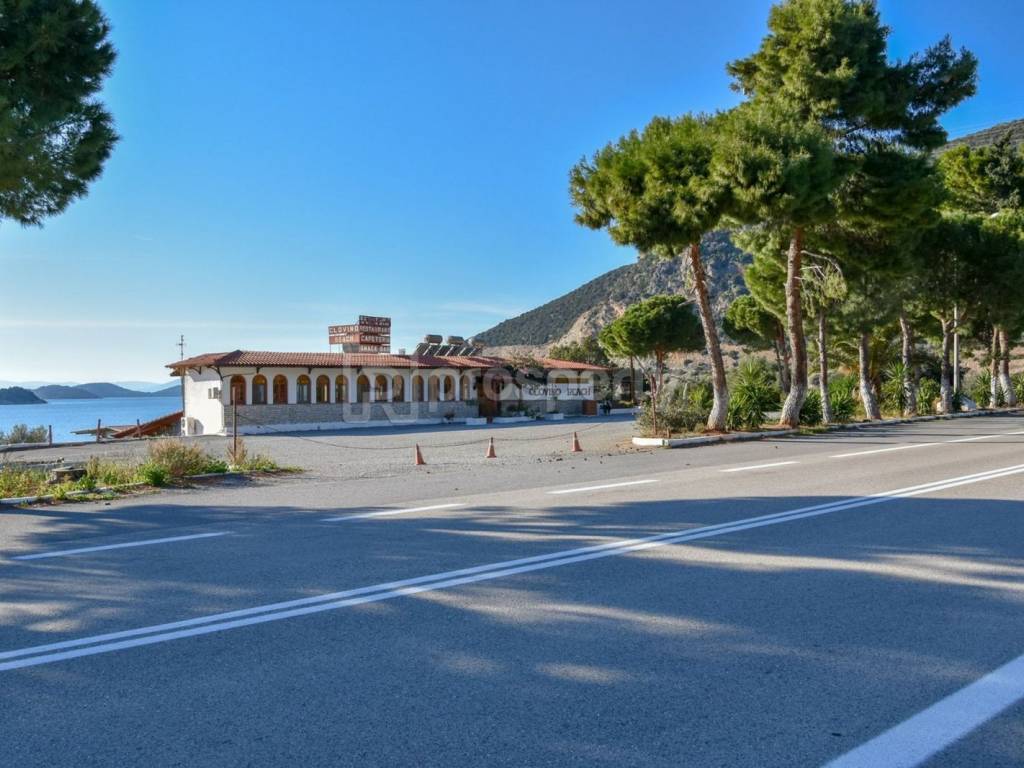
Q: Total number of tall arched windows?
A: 13